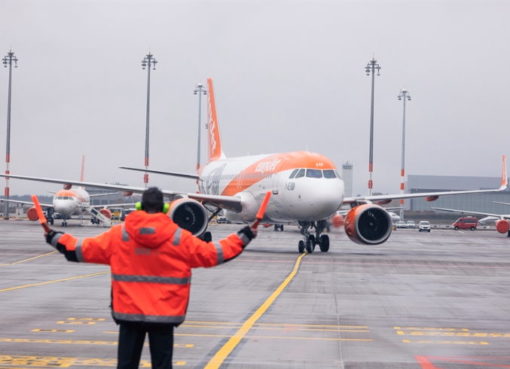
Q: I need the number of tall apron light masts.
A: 5